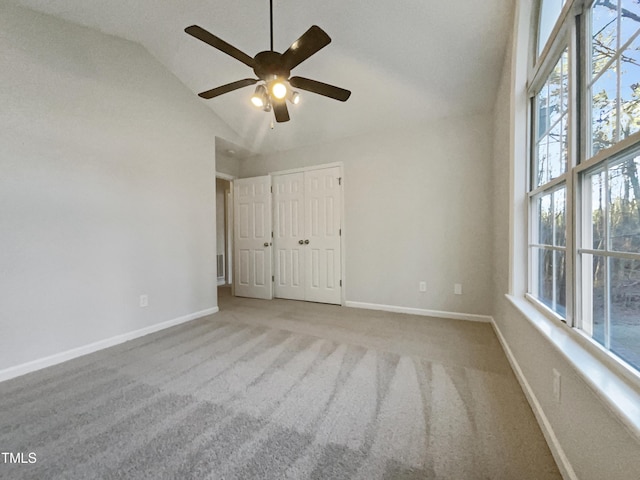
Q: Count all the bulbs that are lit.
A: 3